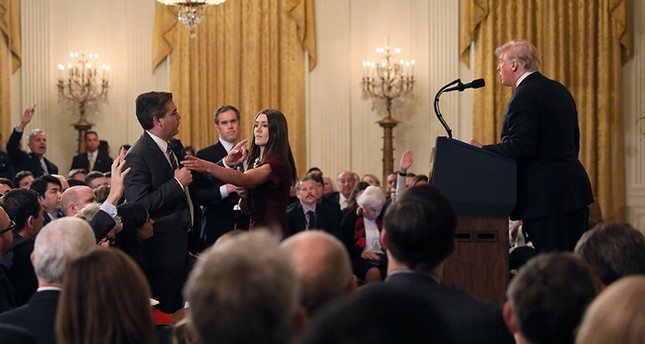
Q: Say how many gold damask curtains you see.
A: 3